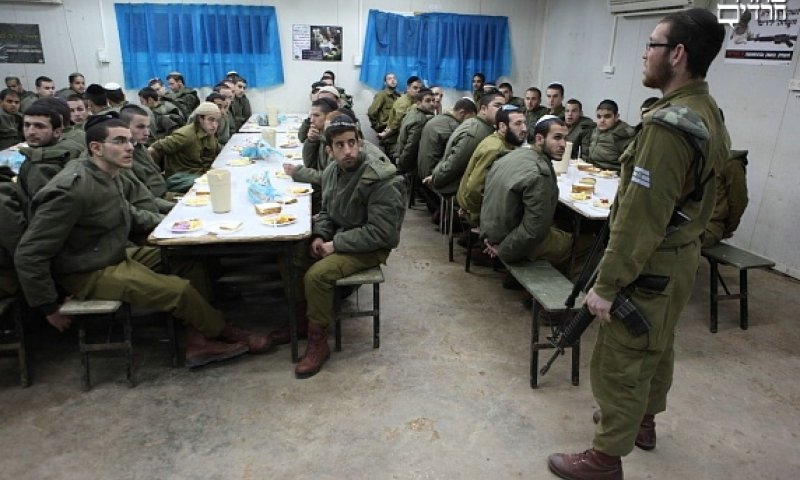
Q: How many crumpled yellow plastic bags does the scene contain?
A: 0